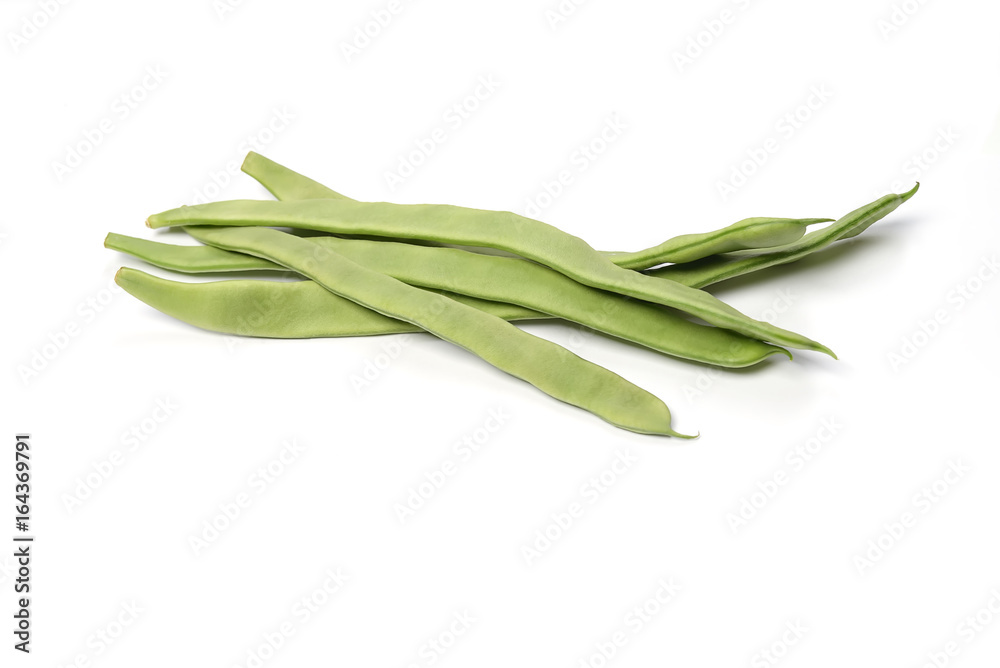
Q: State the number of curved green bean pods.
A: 5